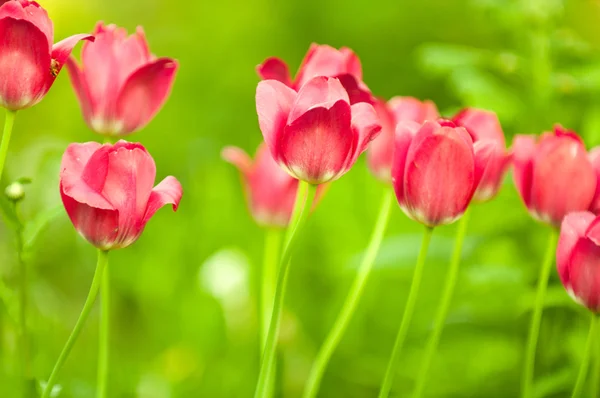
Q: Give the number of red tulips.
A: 12